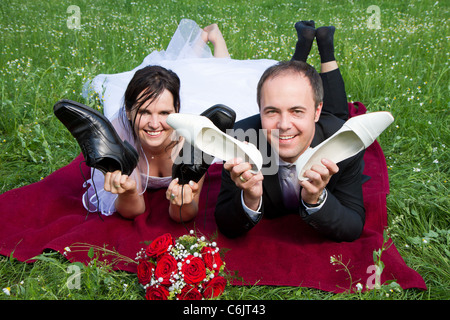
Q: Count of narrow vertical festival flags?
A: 0